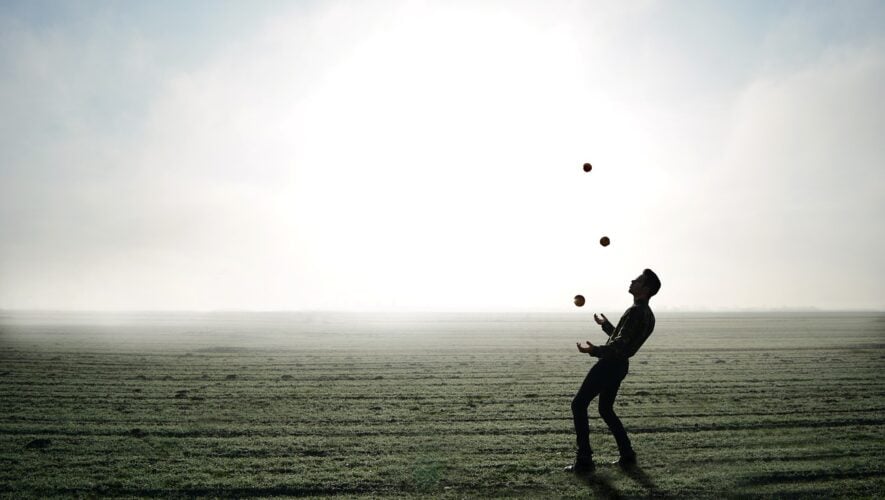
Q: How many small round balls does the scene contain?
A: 3